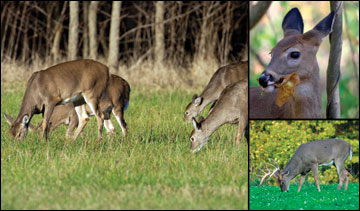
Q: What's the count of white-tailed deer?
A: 6